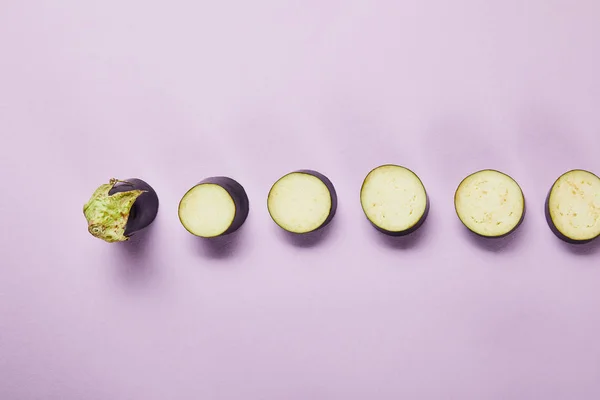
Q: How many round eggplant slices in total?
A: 5